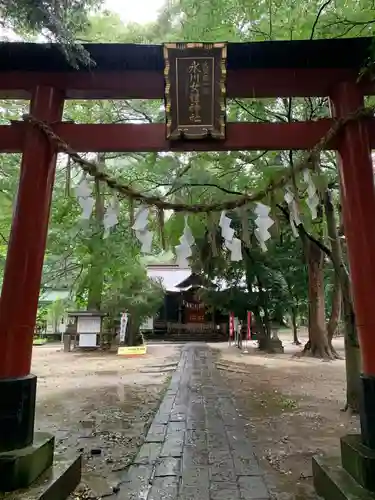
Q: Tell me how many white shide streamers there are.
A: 8